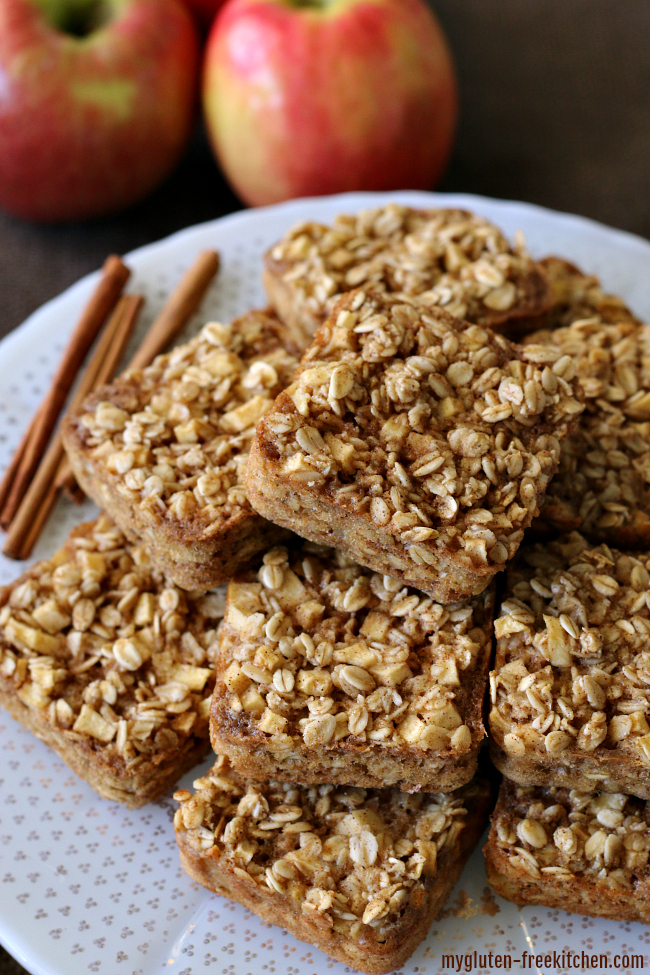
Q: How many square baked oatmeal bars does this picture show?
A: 10